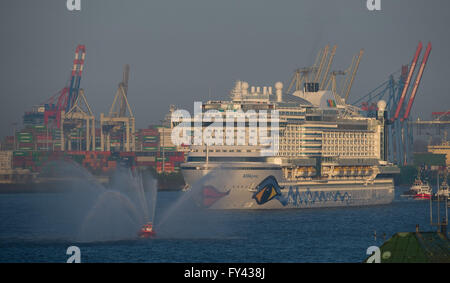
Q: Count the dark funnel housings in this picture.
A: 1